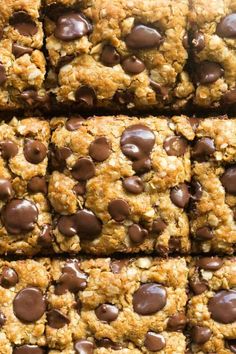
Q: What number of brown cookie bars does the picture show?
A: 9